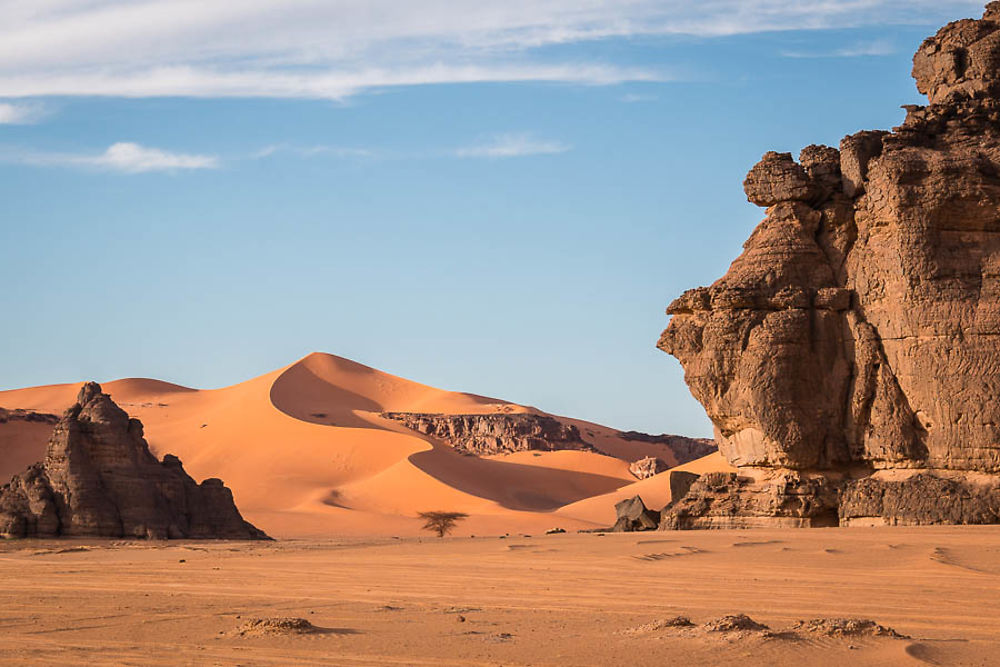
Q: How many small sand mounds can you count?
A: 4